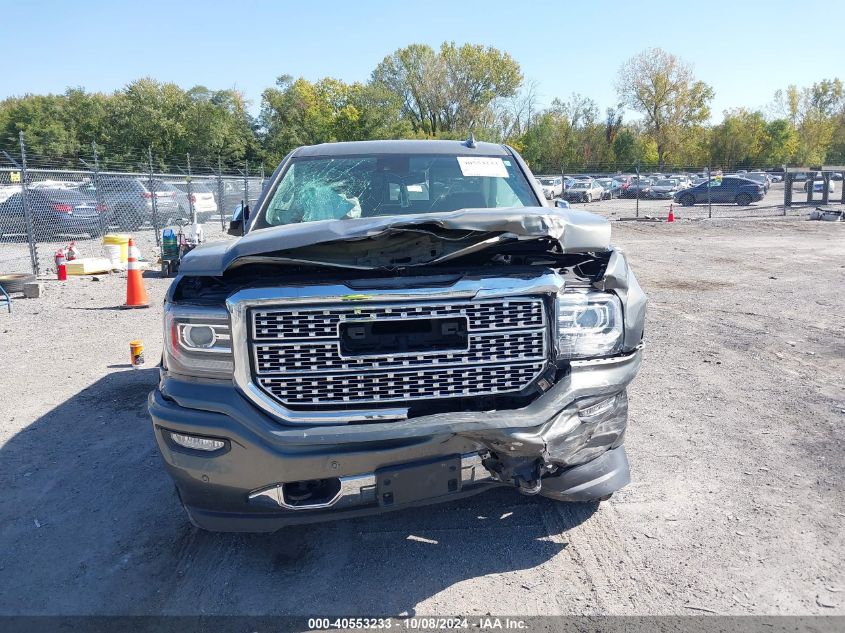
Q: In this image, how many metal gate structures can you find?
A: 1